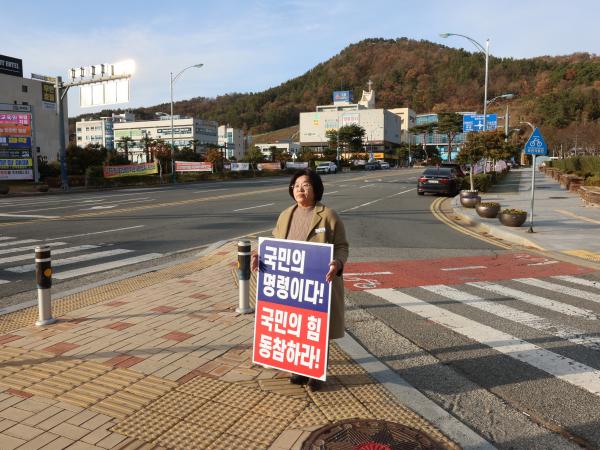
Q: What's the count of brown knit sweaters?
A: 1